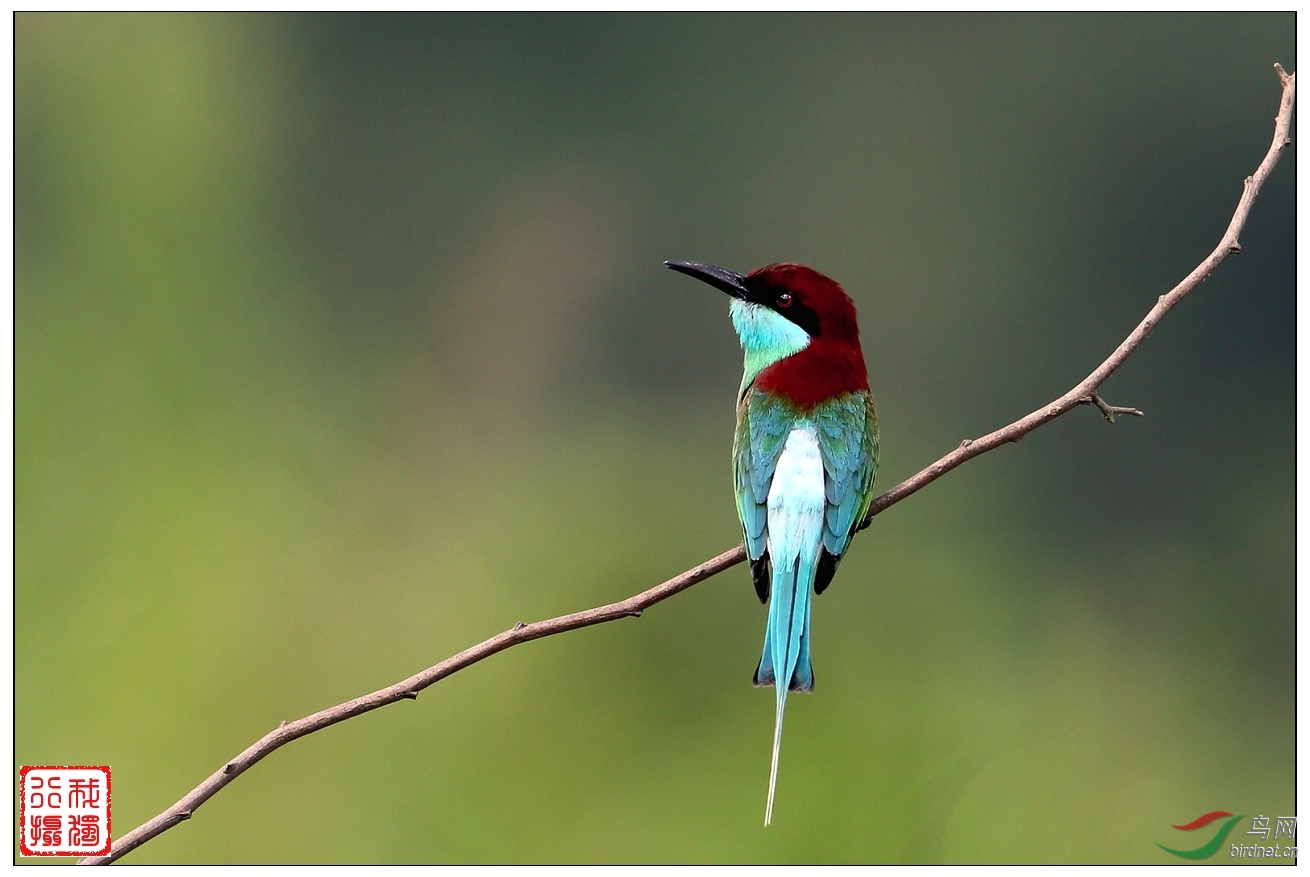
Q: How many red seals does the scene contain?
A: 1